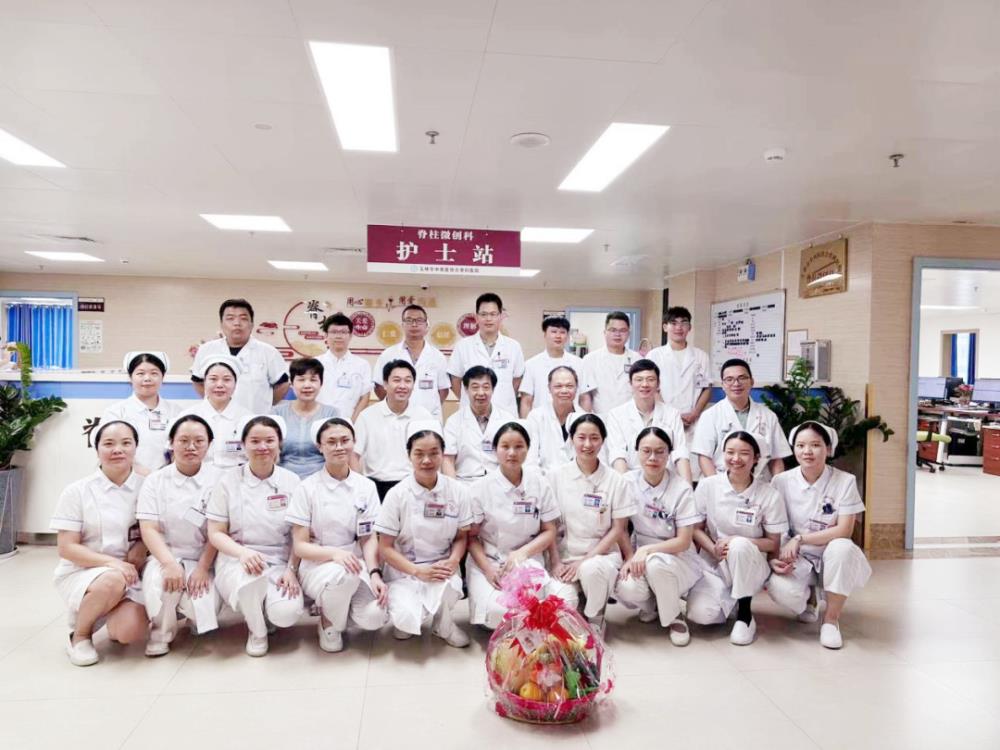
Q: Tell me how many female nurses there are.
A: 12